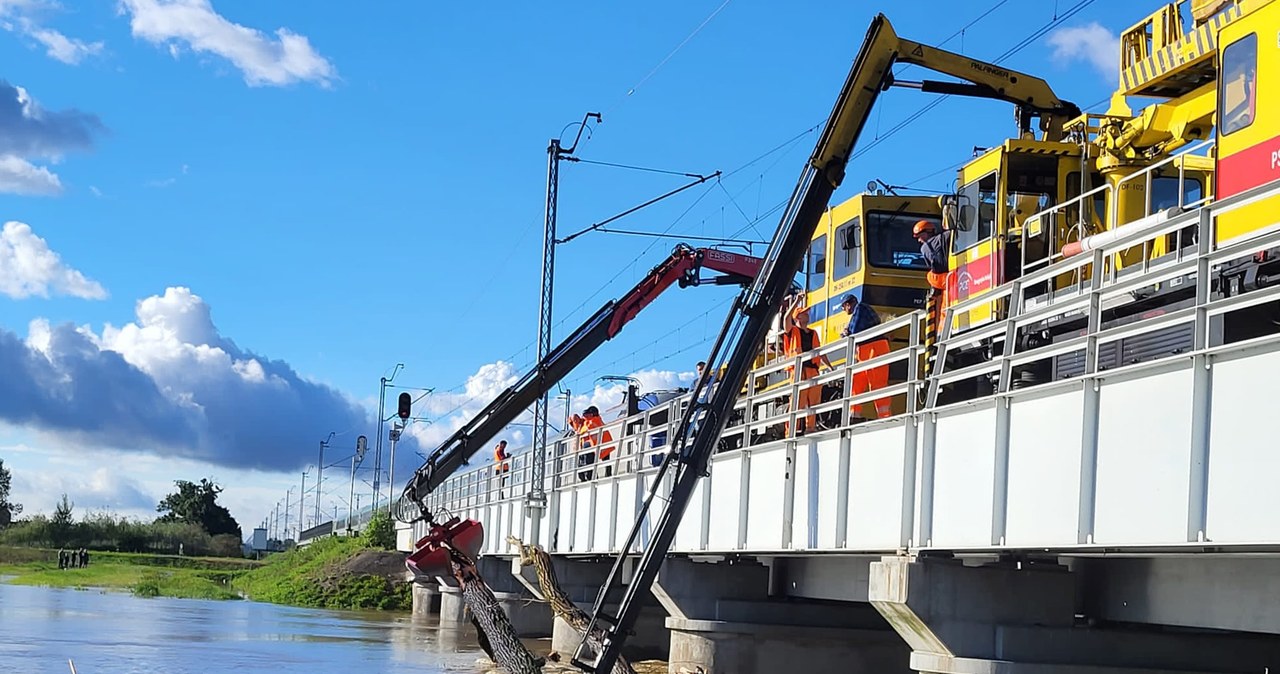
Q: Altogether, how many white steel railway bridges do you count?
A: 1